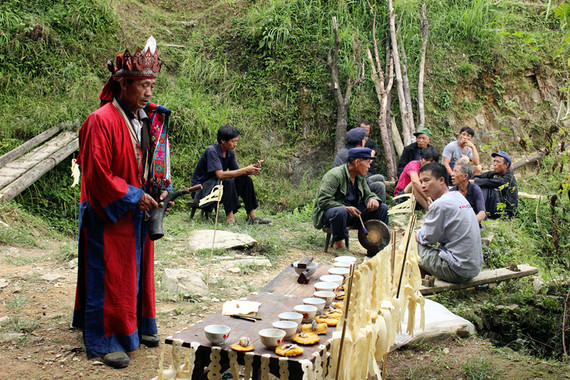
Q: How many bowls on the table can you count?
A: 13